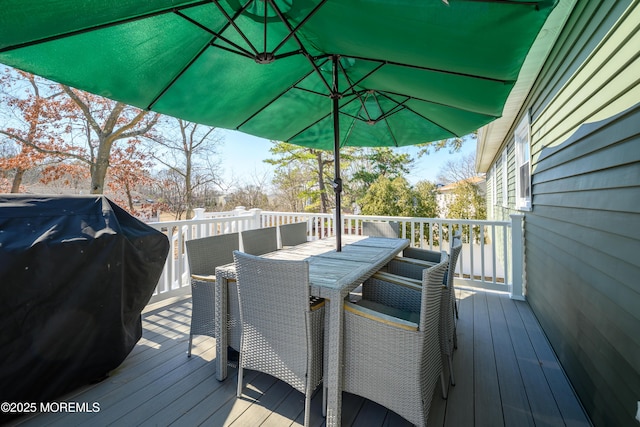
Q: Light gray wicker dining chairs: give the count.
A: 8